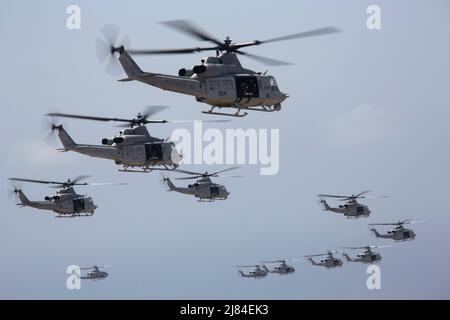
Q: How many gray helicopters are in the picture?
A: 11